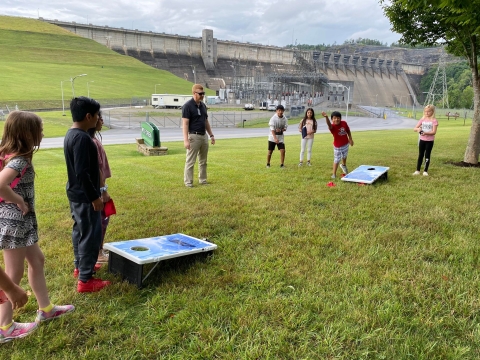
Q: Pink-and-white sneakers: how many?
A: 2